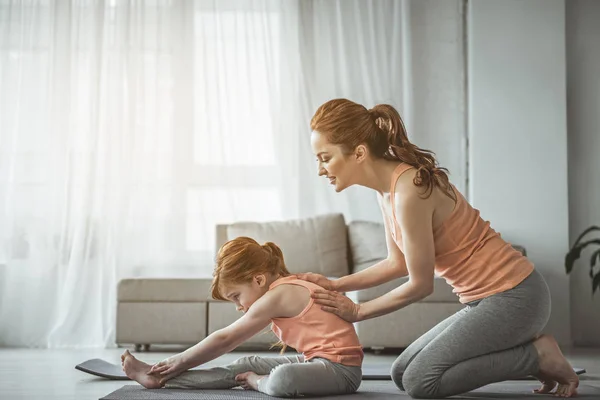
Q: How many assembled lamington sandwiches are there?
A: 0